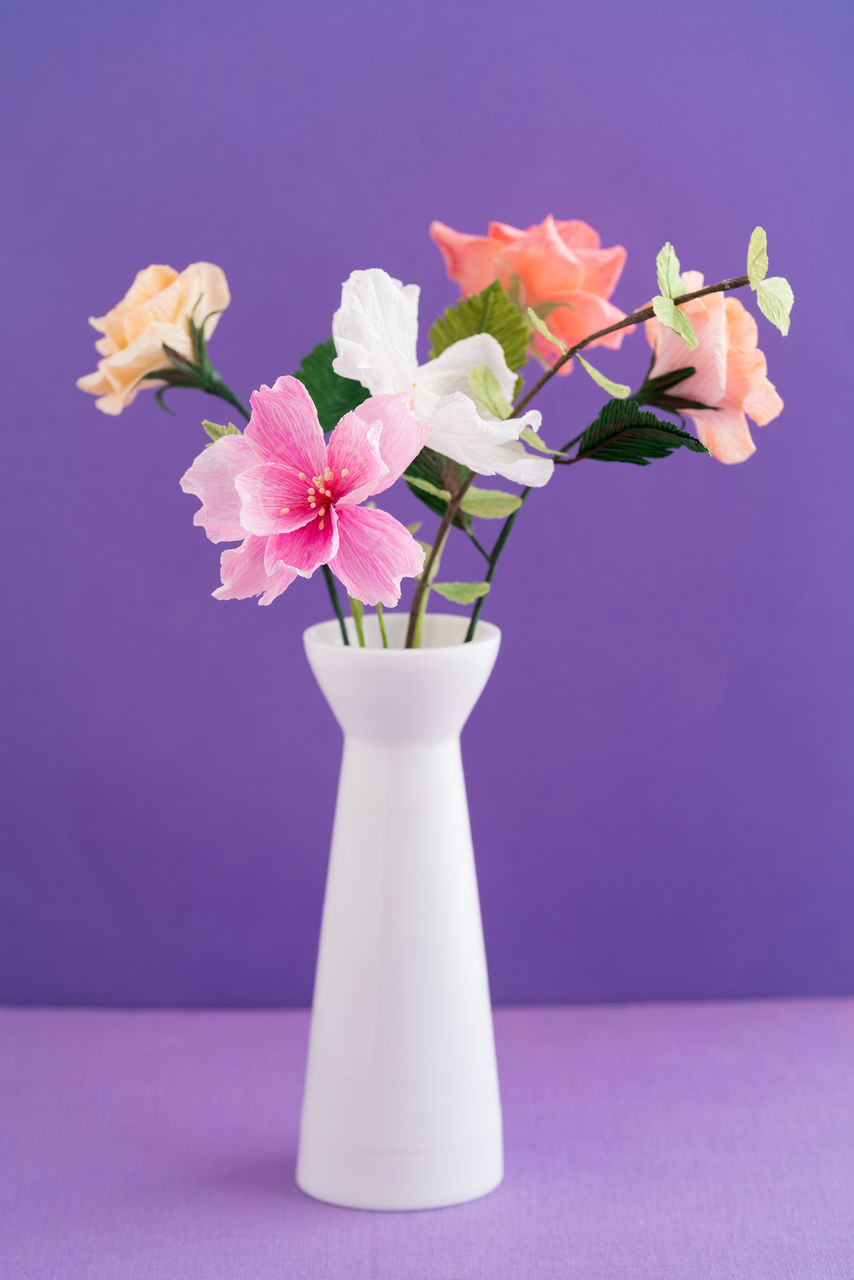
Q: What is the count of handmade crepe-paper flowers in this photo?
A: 5